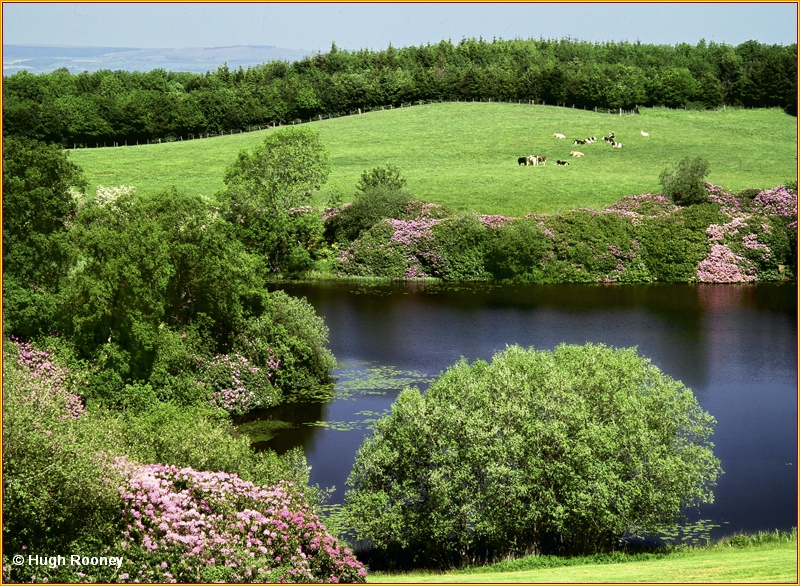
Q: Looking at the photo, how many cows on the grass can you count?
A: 12